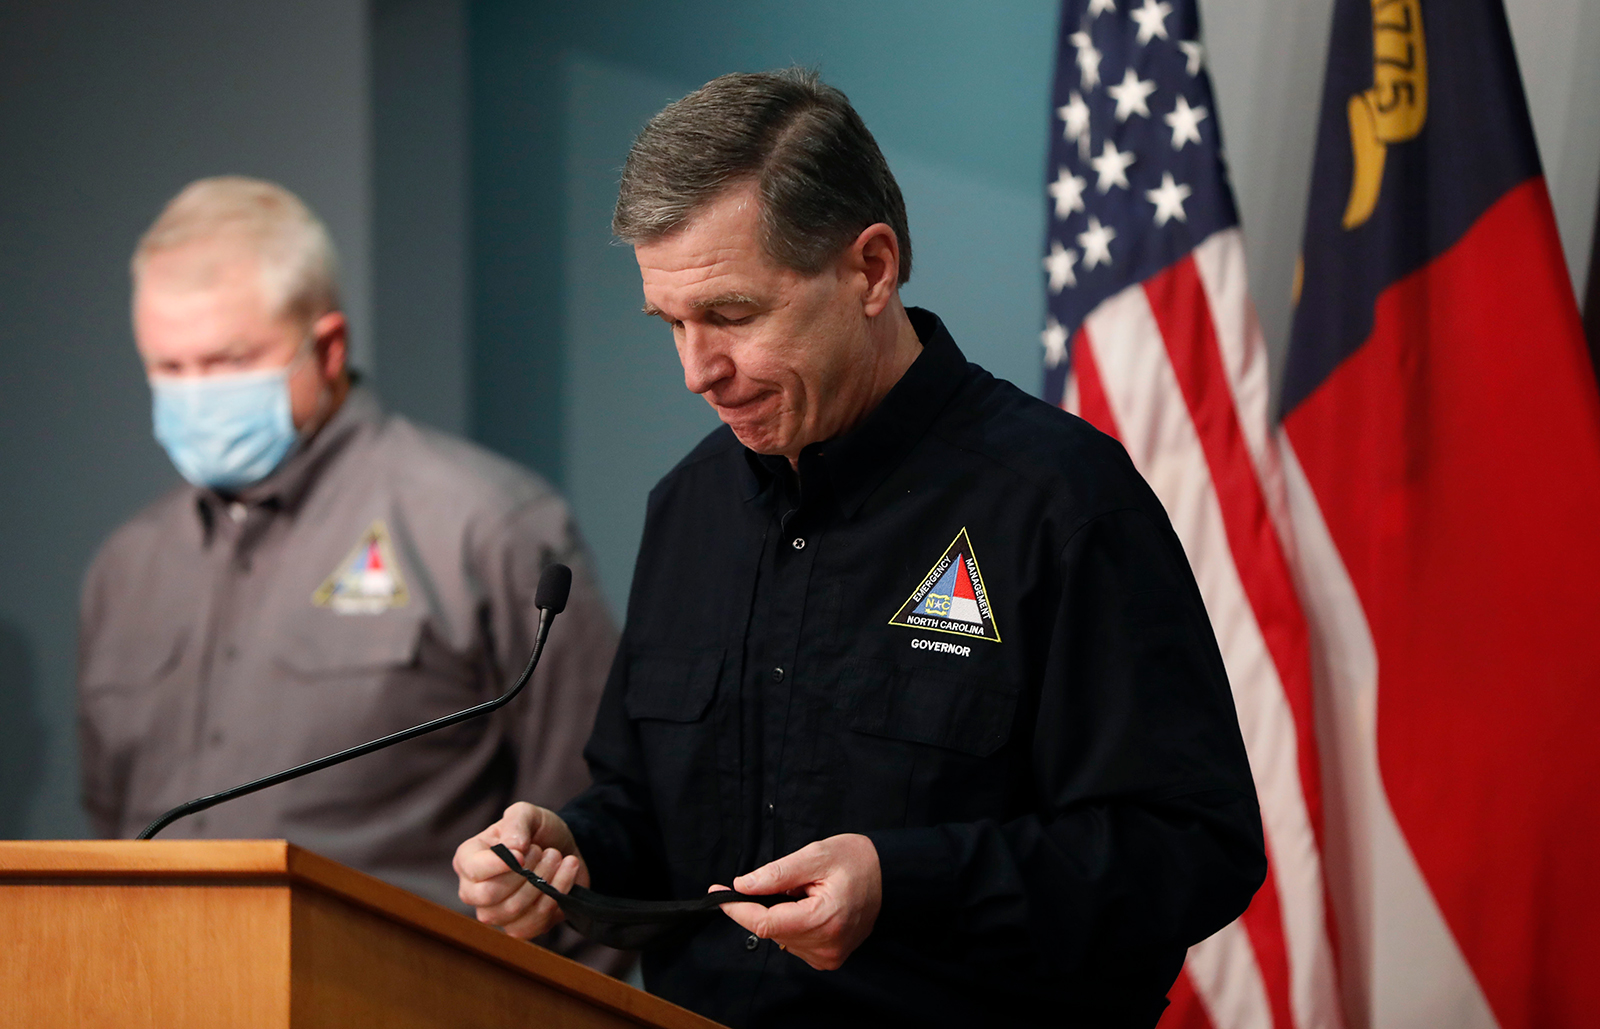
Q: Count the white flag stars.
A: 13